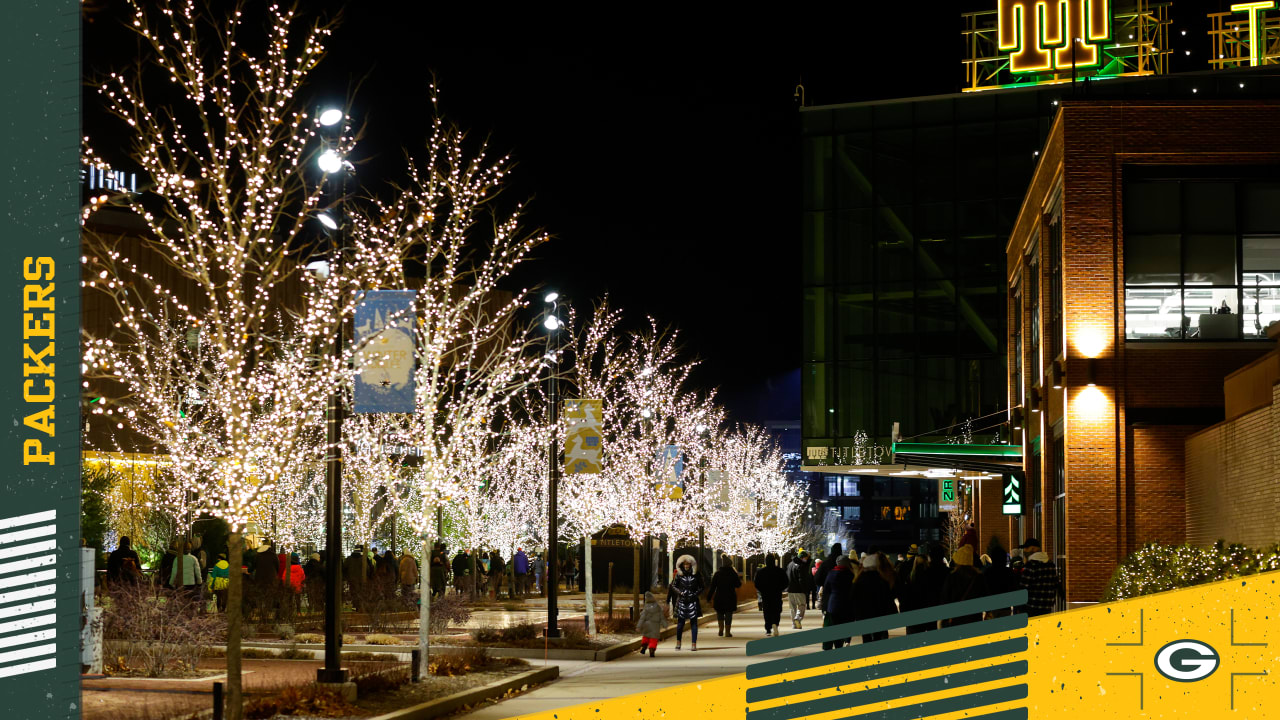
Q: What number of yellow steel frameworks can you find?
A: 2